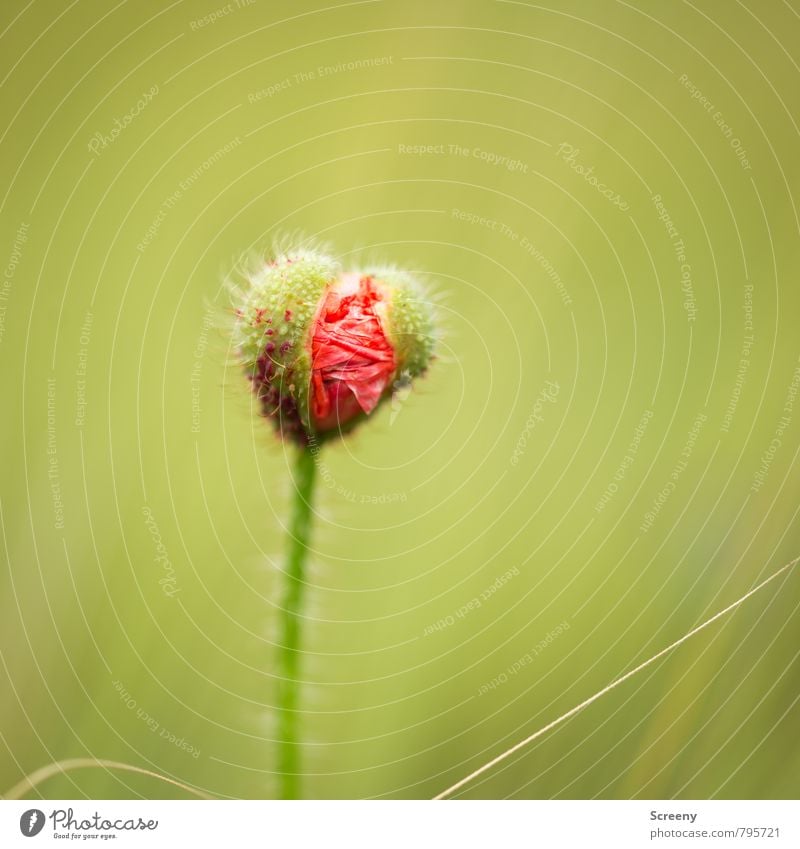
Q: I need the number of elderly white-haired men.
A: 0